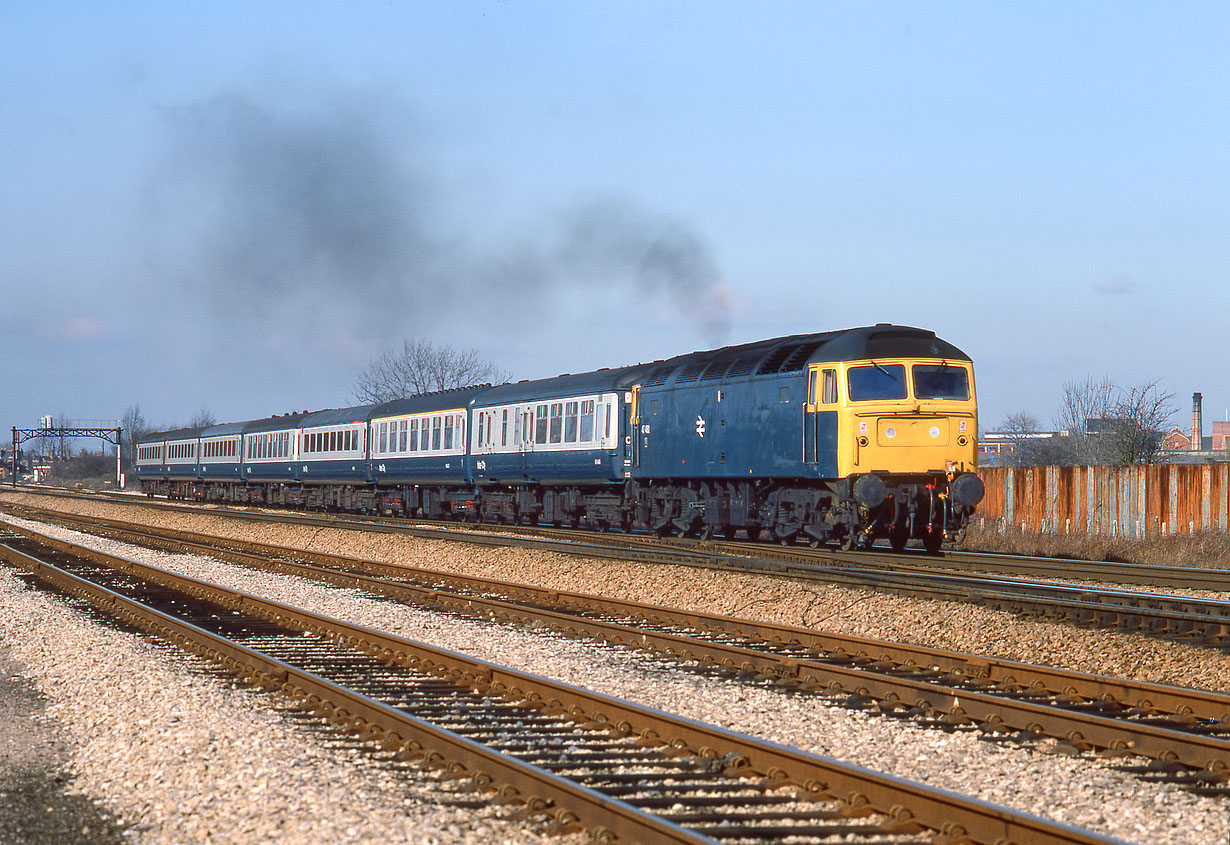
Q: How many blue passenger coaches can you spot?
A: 7